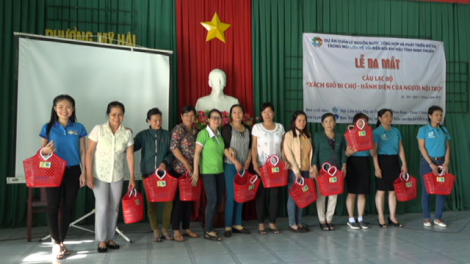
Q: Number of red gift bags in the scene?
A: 11